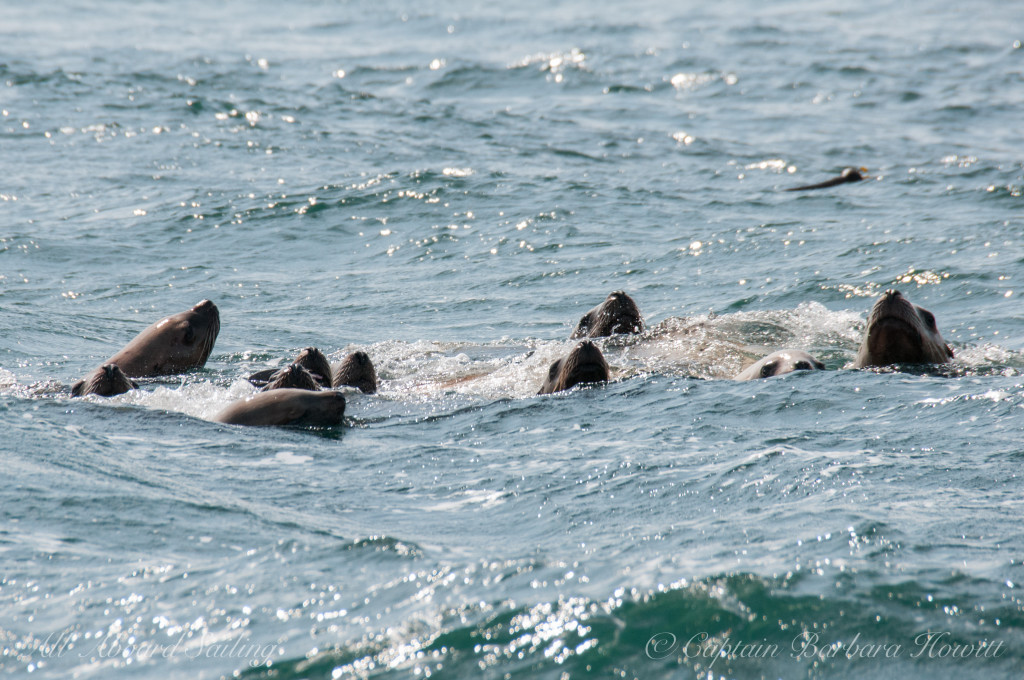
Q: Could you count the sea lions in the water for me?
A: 10